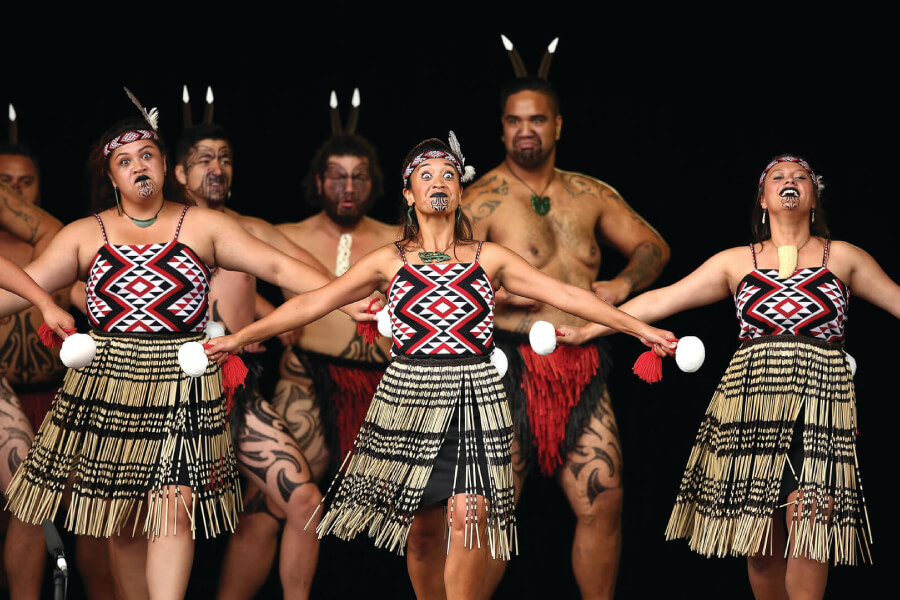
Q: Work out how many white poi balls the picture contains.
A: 8